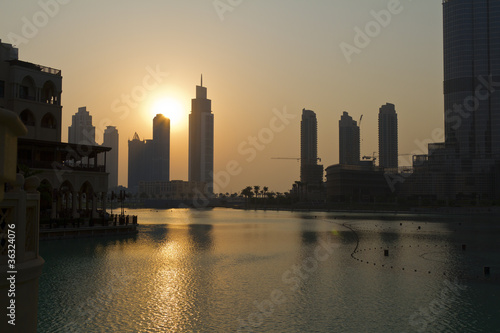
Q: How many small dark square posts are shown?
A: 3